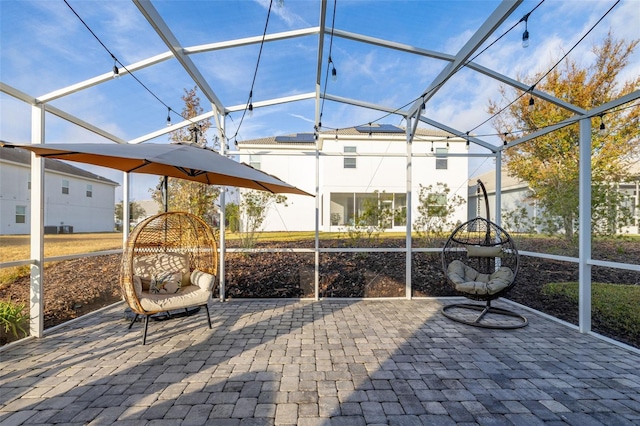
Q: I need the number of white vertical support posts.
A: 7